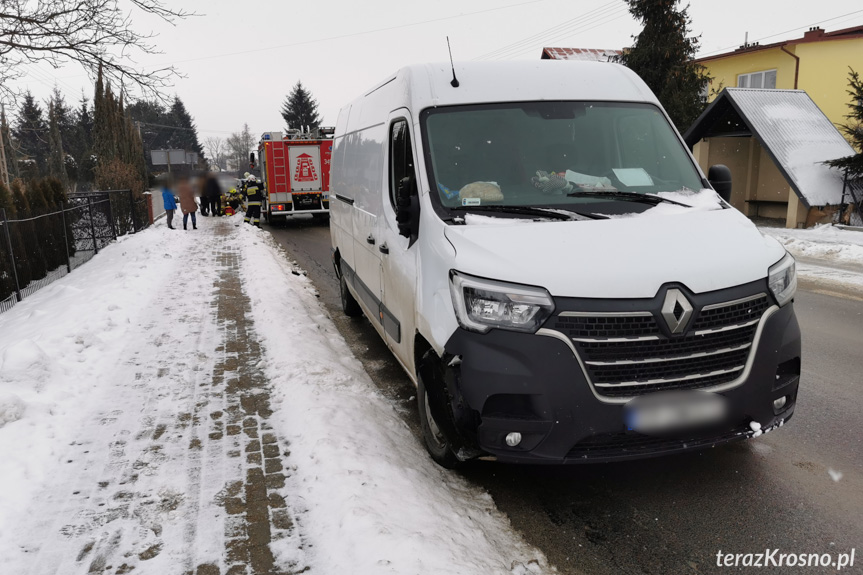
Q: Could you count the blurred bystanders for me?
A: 4